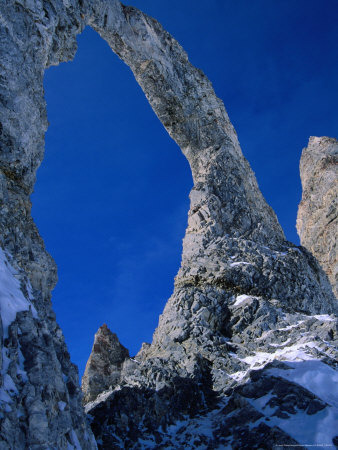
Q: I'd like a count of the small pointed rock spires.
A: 1